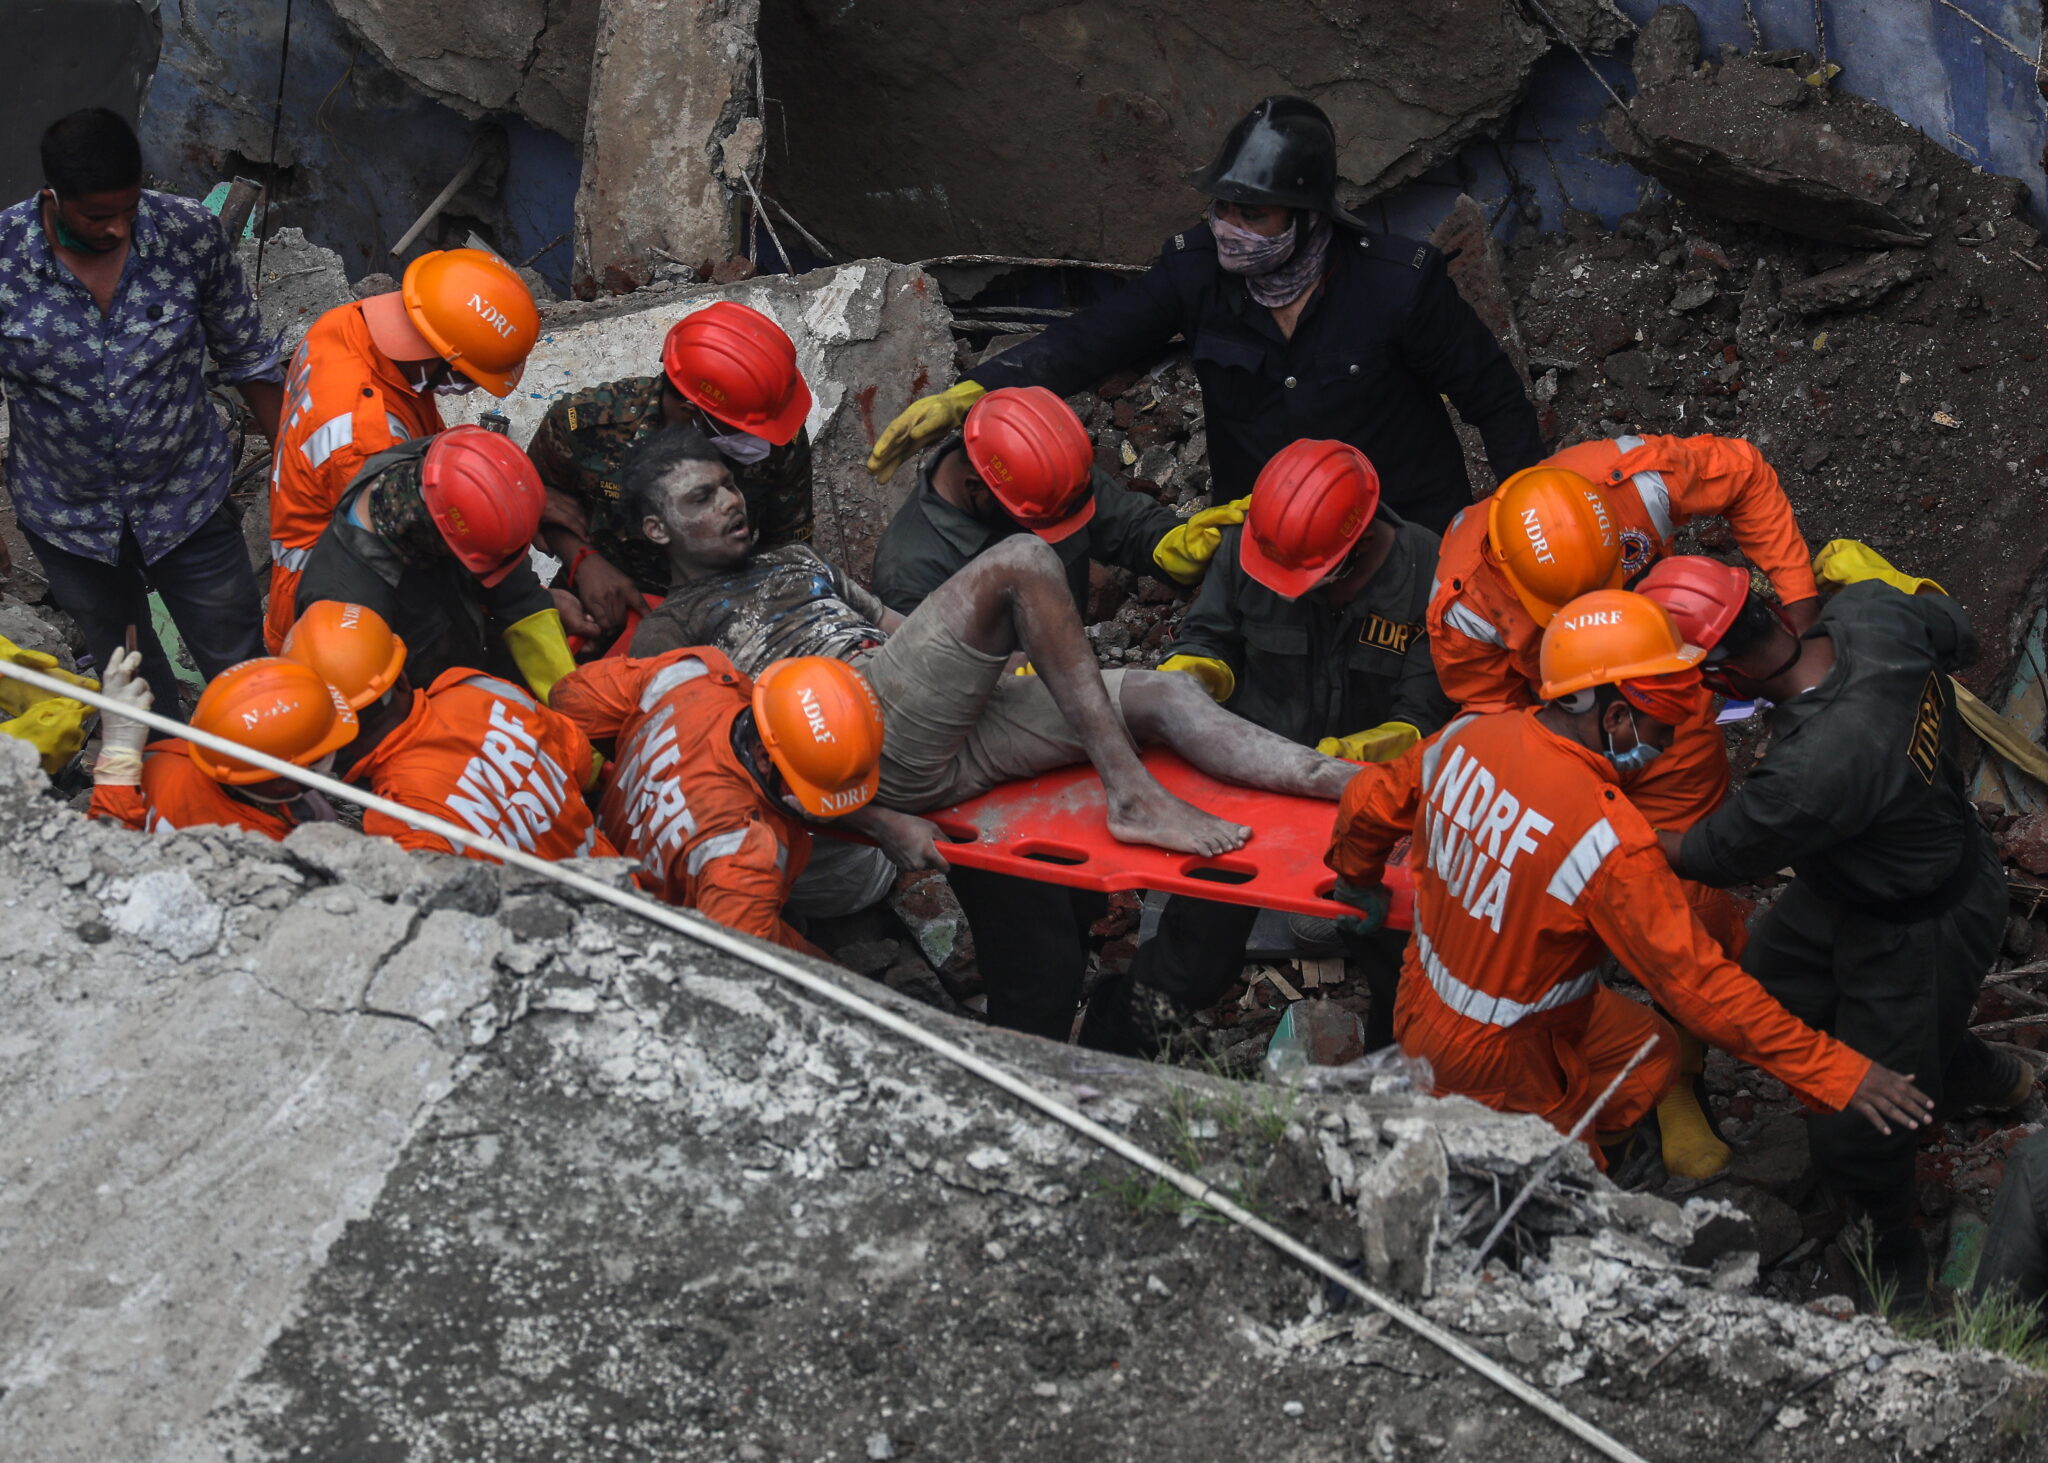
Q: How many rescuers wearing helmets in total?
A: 12